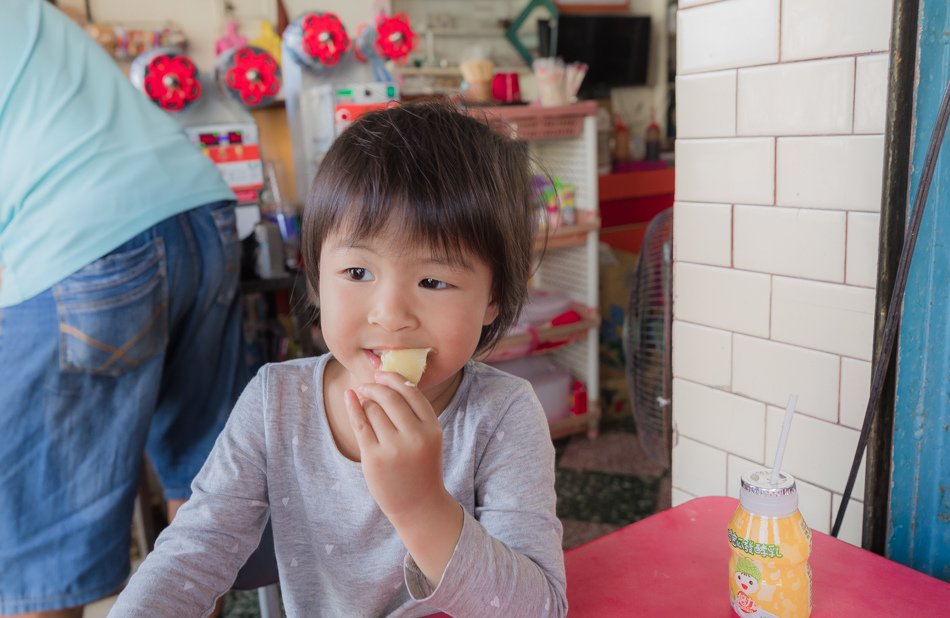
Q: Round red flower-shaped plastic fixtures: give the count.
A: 4